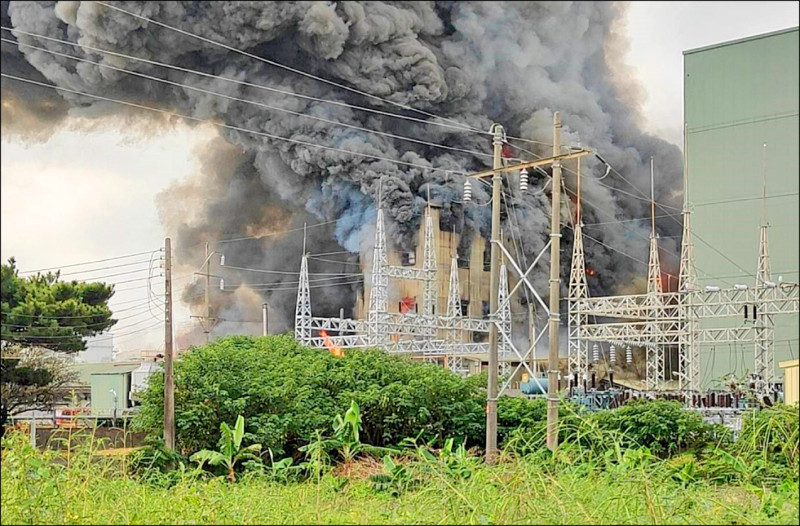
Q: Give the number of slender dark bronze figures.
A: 0